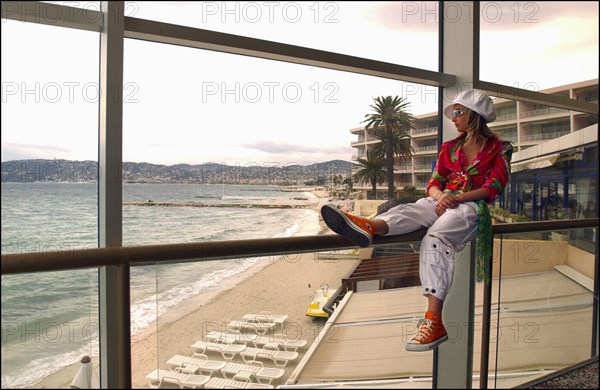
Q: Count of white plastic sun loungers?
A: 10